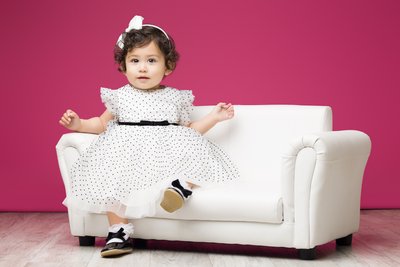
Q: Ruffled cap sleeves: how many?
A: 2